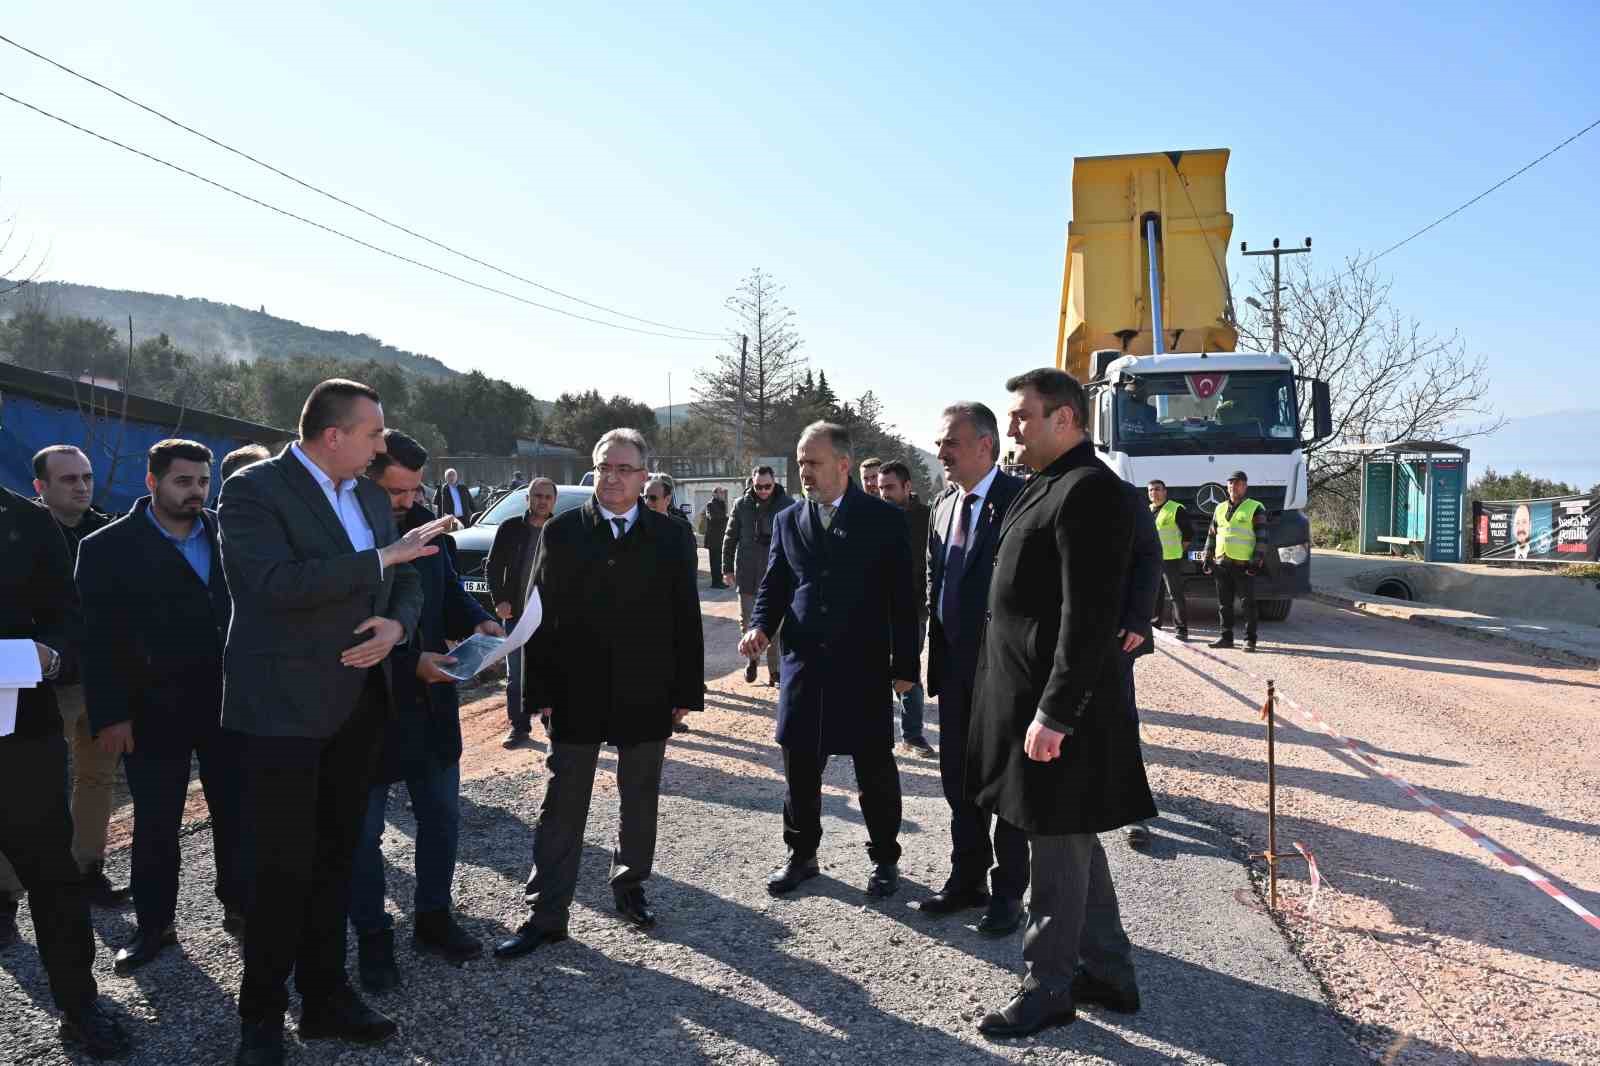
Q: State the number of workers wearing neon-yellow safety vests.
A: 2